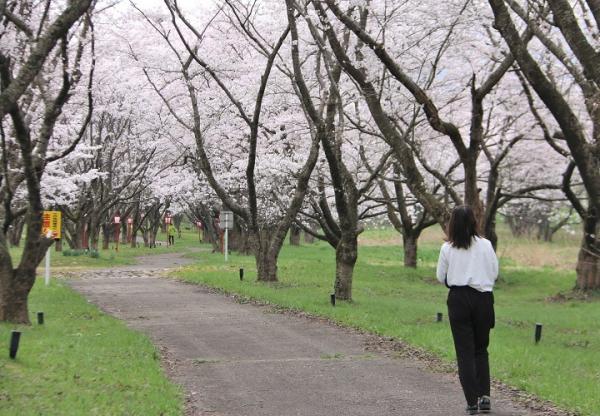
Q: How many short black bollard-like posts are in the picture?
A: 6